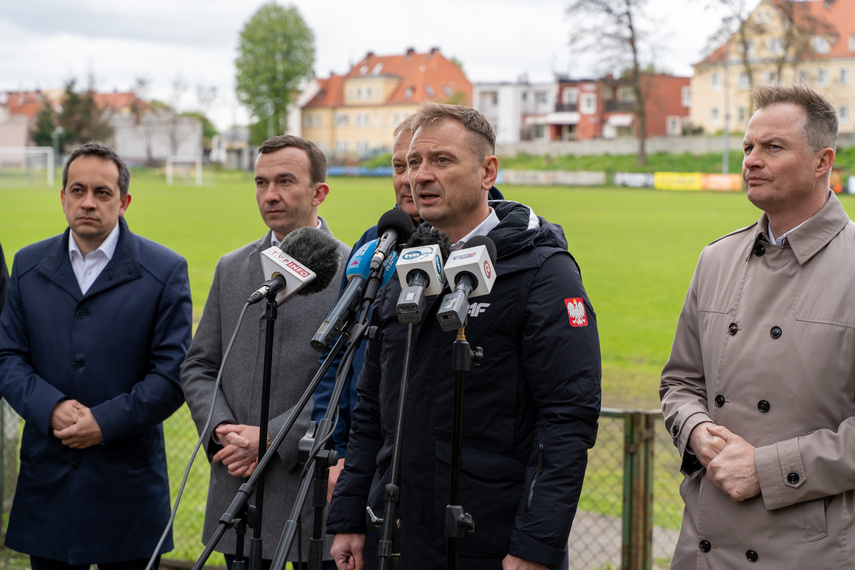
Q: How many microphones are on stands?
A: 5